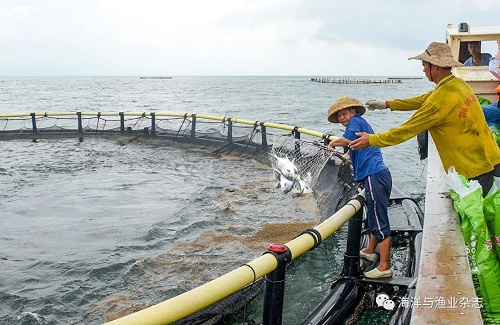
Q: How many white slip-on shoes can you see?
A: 2